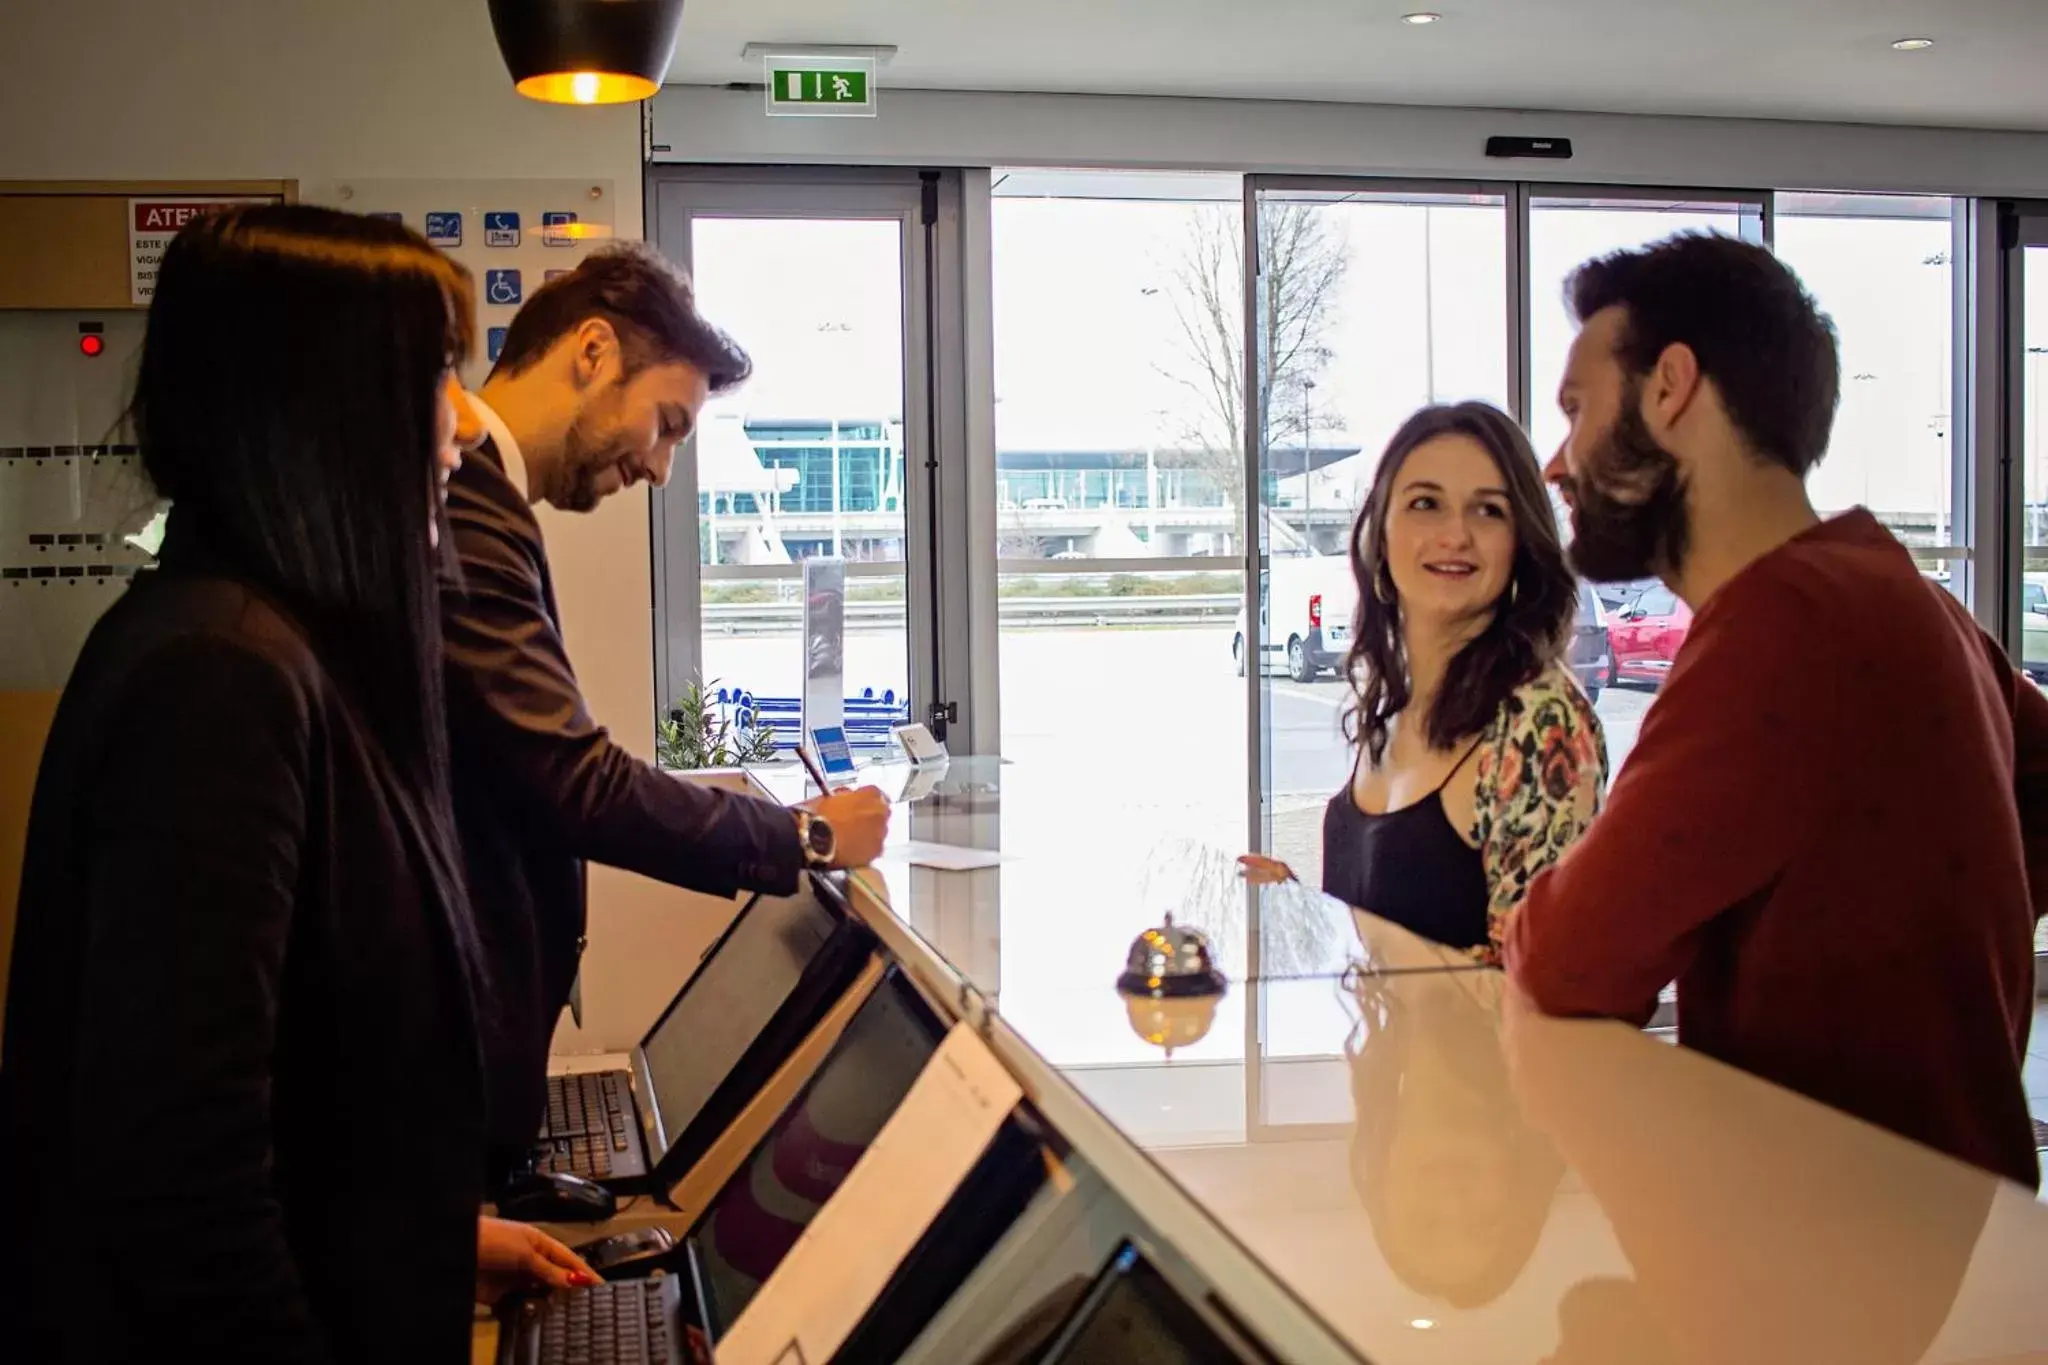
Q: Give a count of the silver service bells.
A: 1